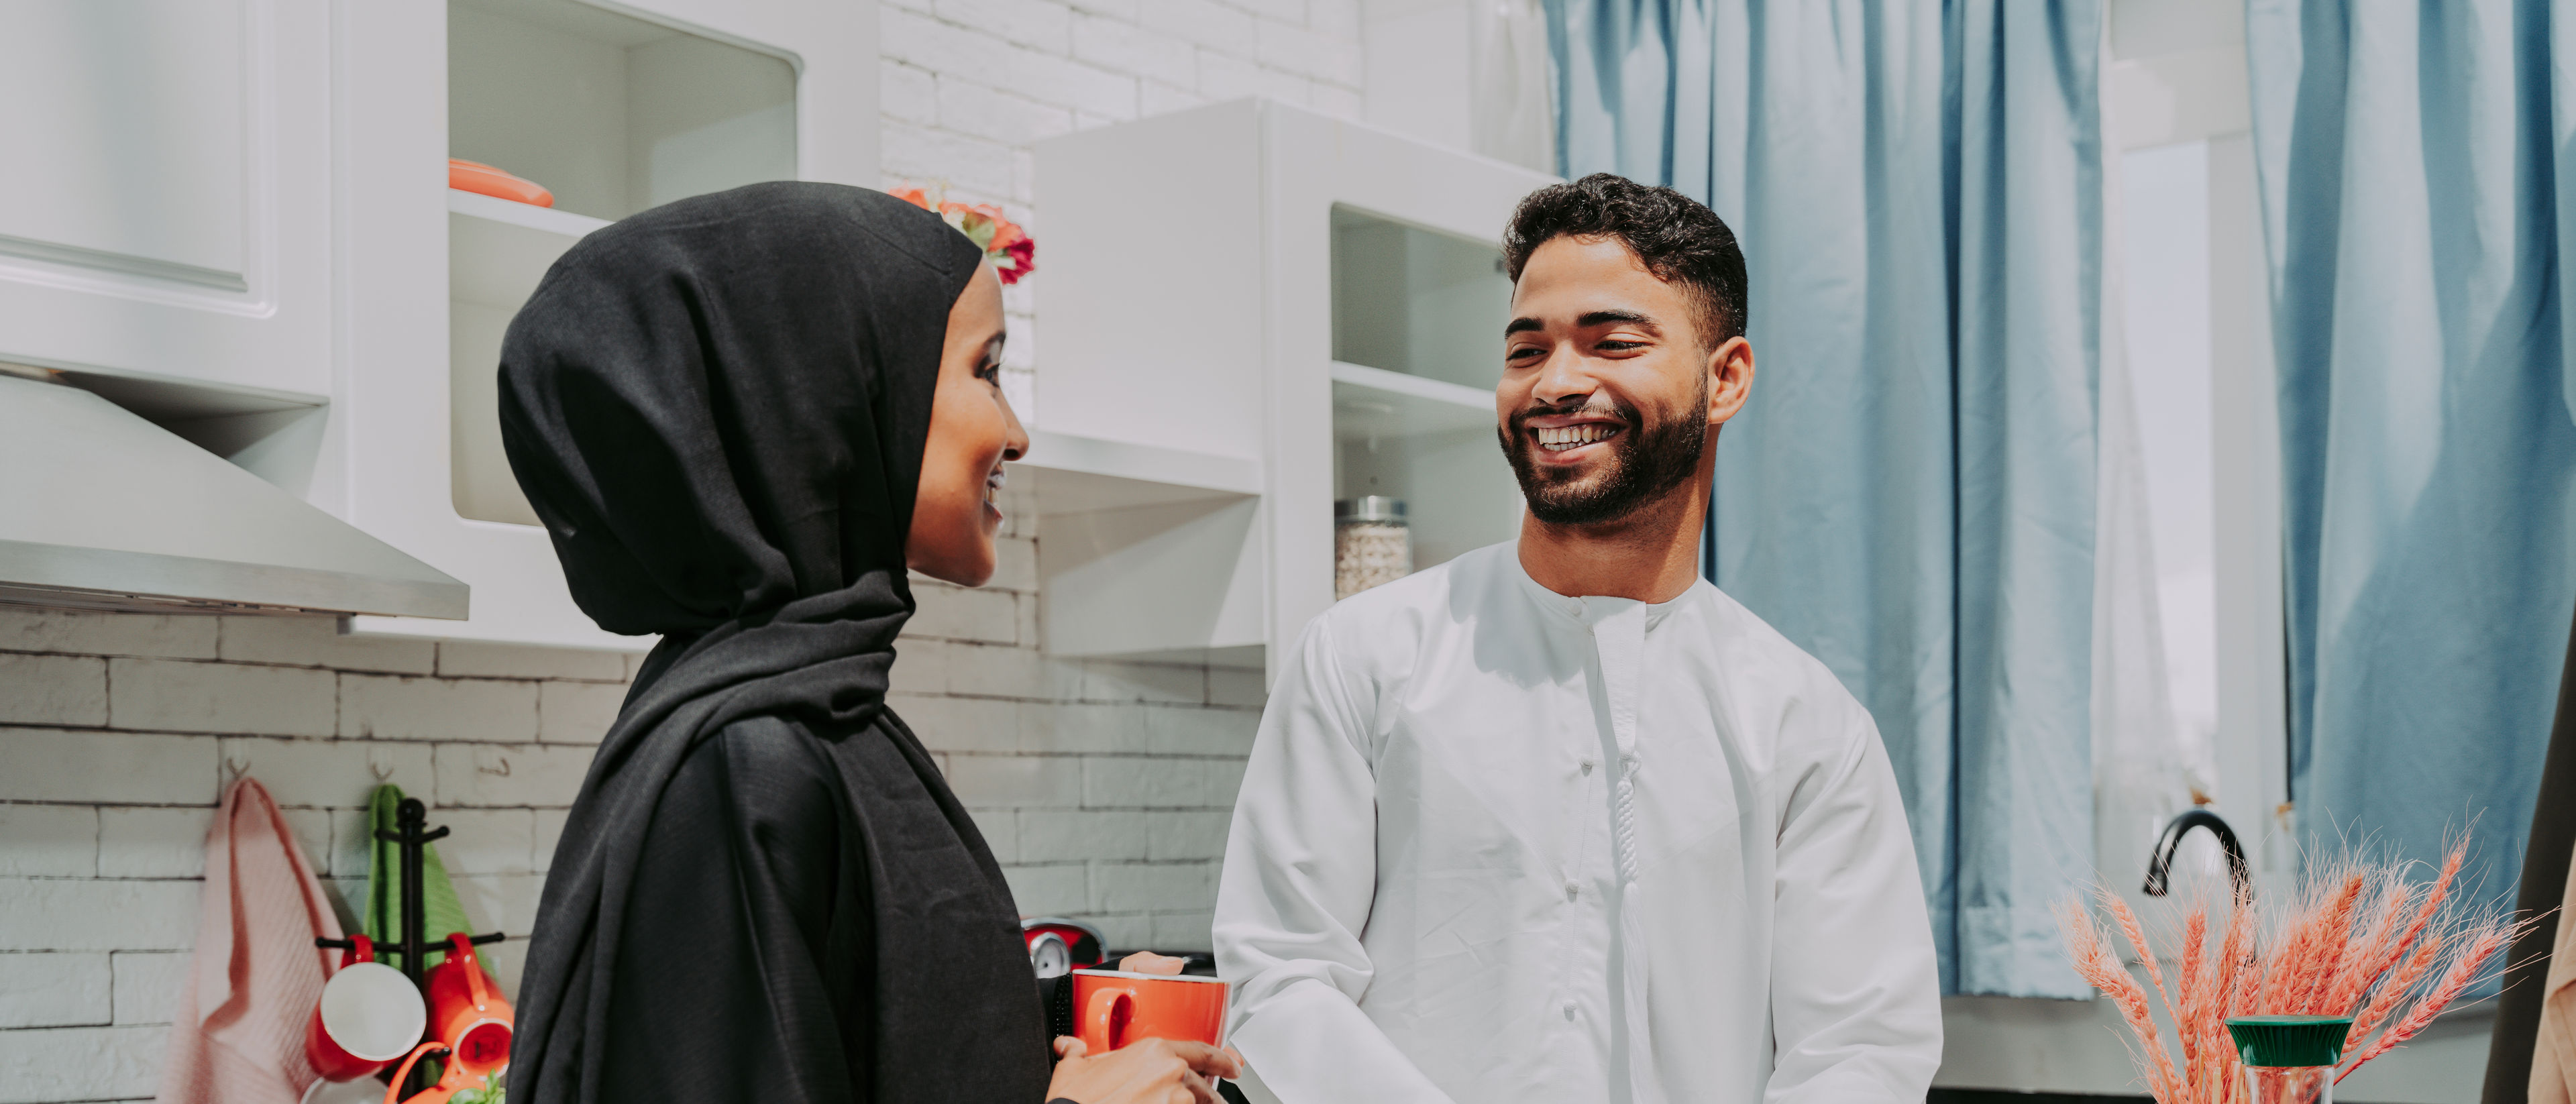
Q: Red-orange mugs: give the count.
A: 4